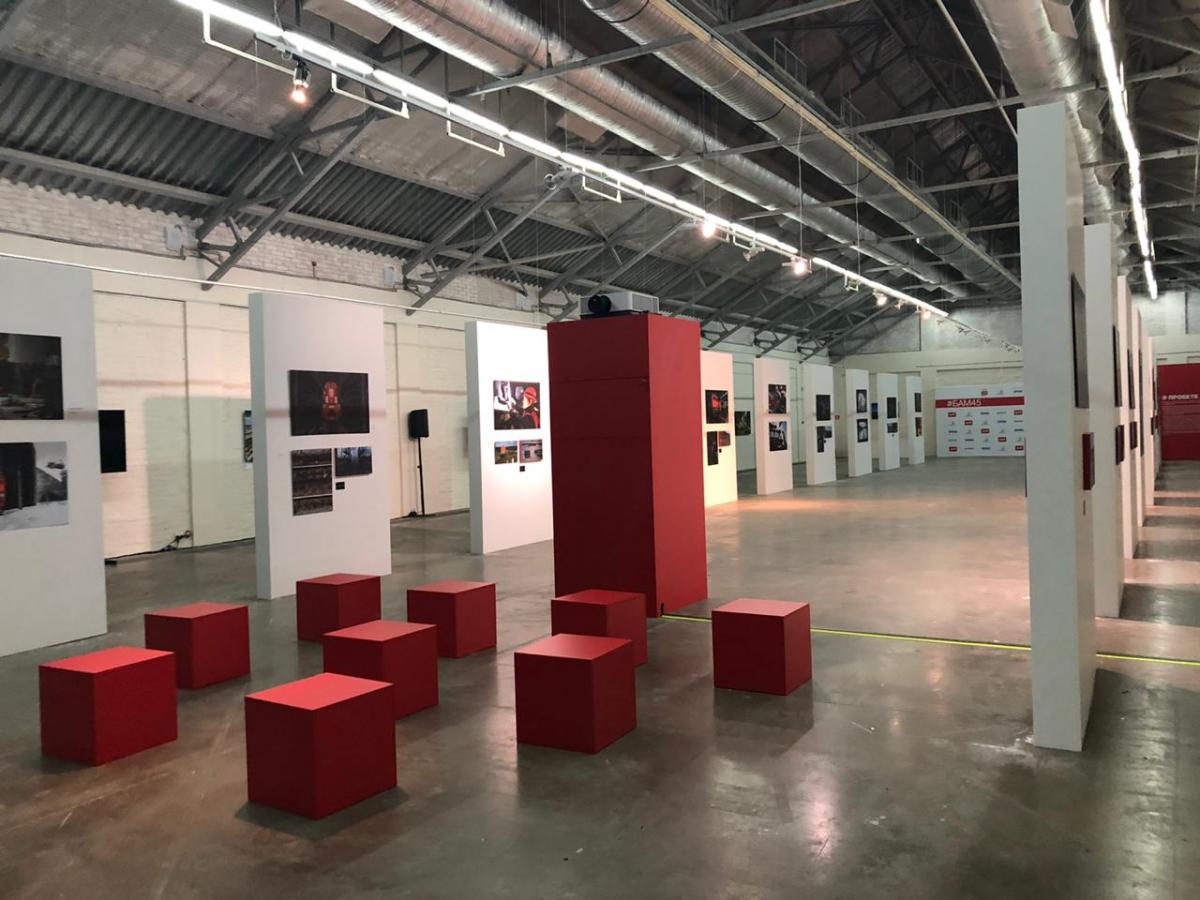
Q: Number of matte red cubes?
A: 9